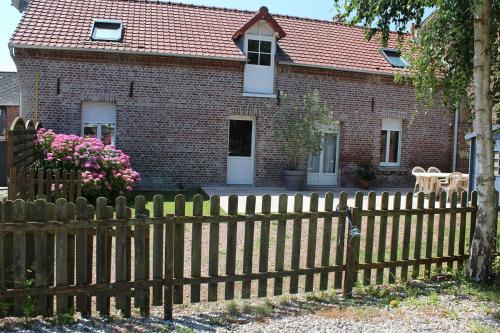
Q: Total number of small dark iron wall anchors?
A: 4